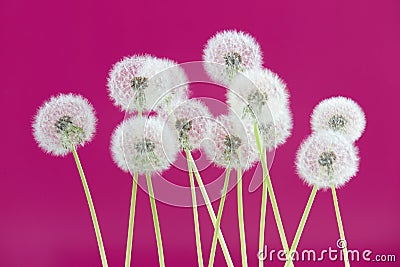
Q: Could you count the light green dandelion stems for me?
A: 11